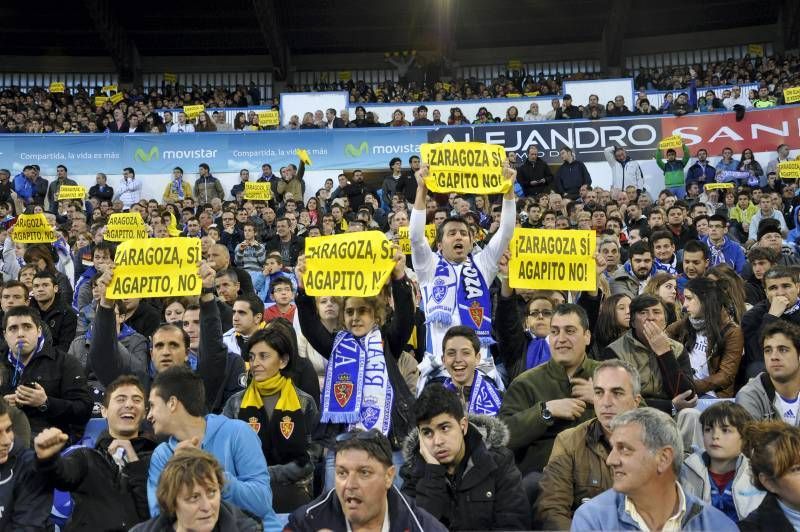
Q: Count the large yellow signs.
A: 4